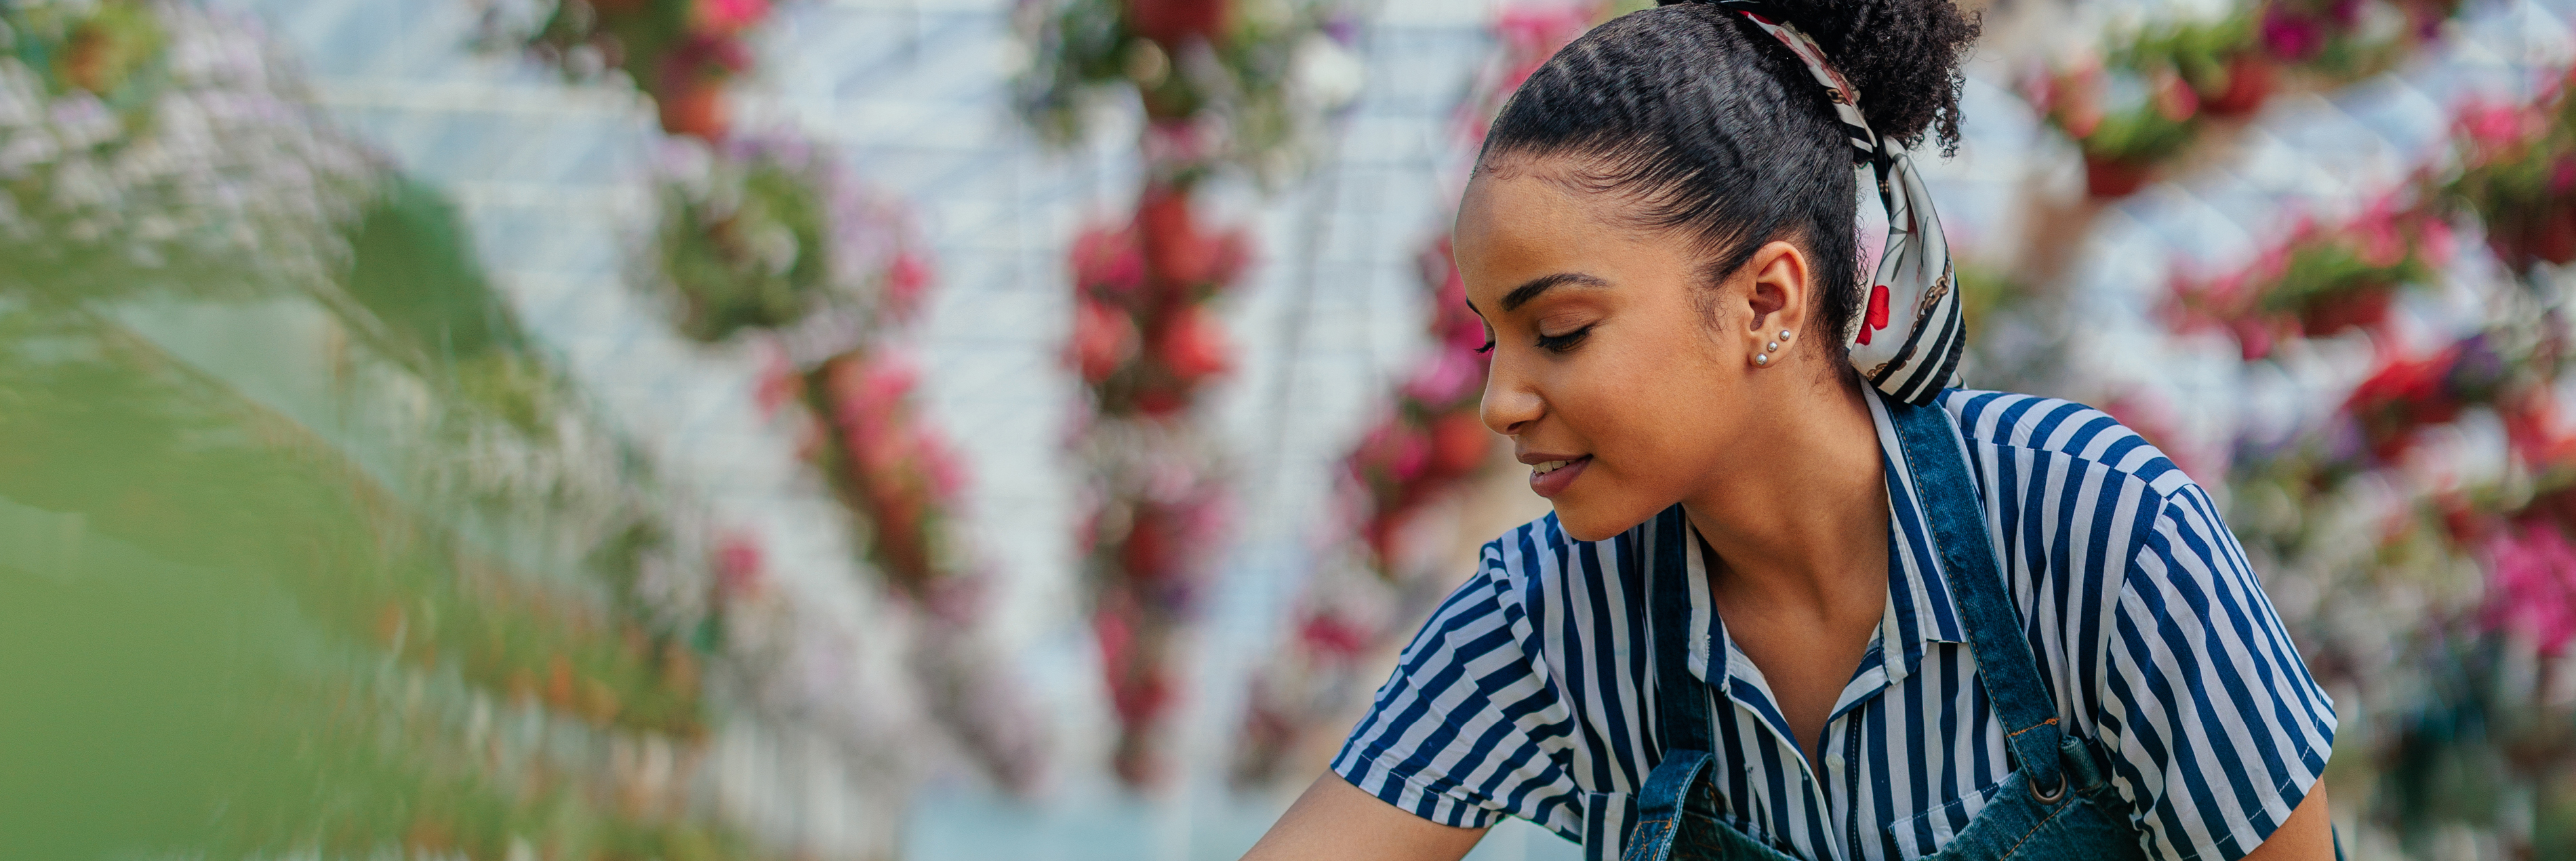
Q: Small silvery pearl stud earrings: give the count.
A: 3